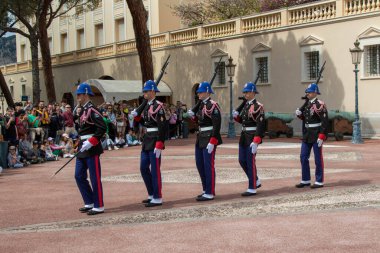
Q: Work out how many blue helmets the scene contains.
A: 5